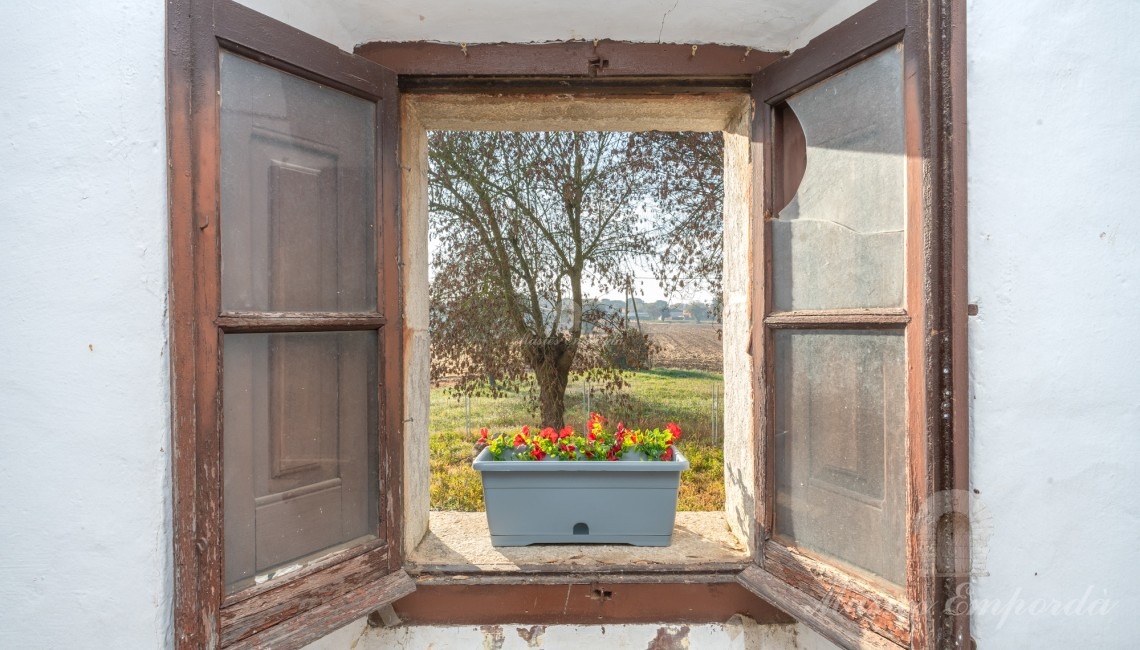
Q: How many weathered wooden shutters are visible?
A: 2